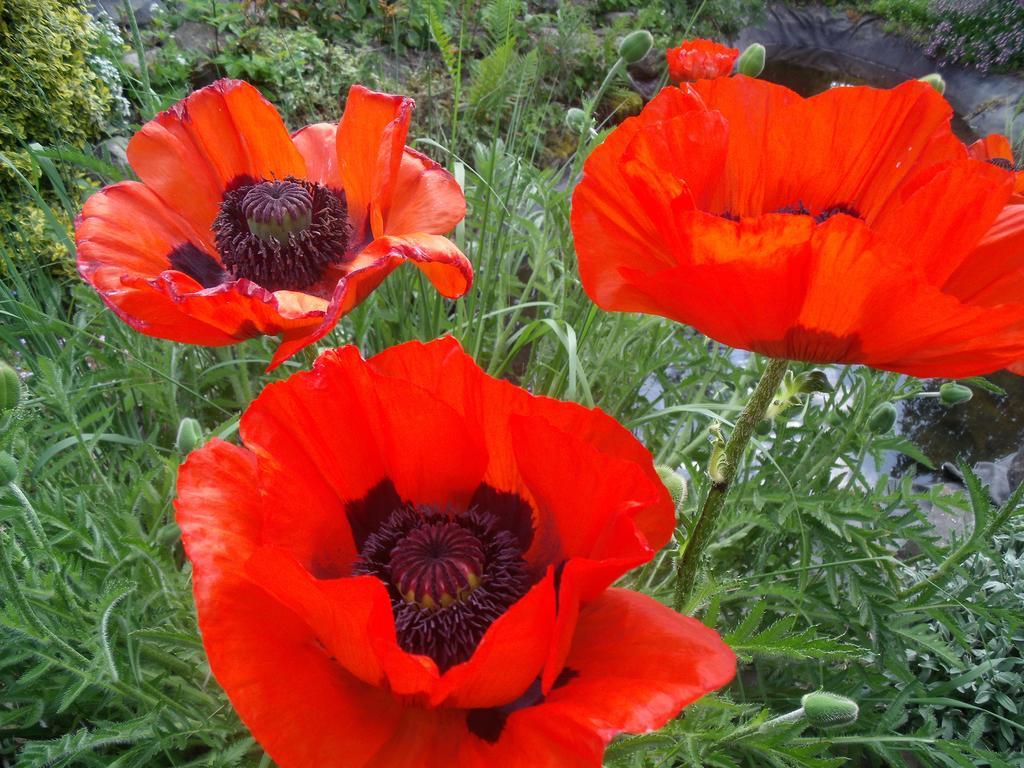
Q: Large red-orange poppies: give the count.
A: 3